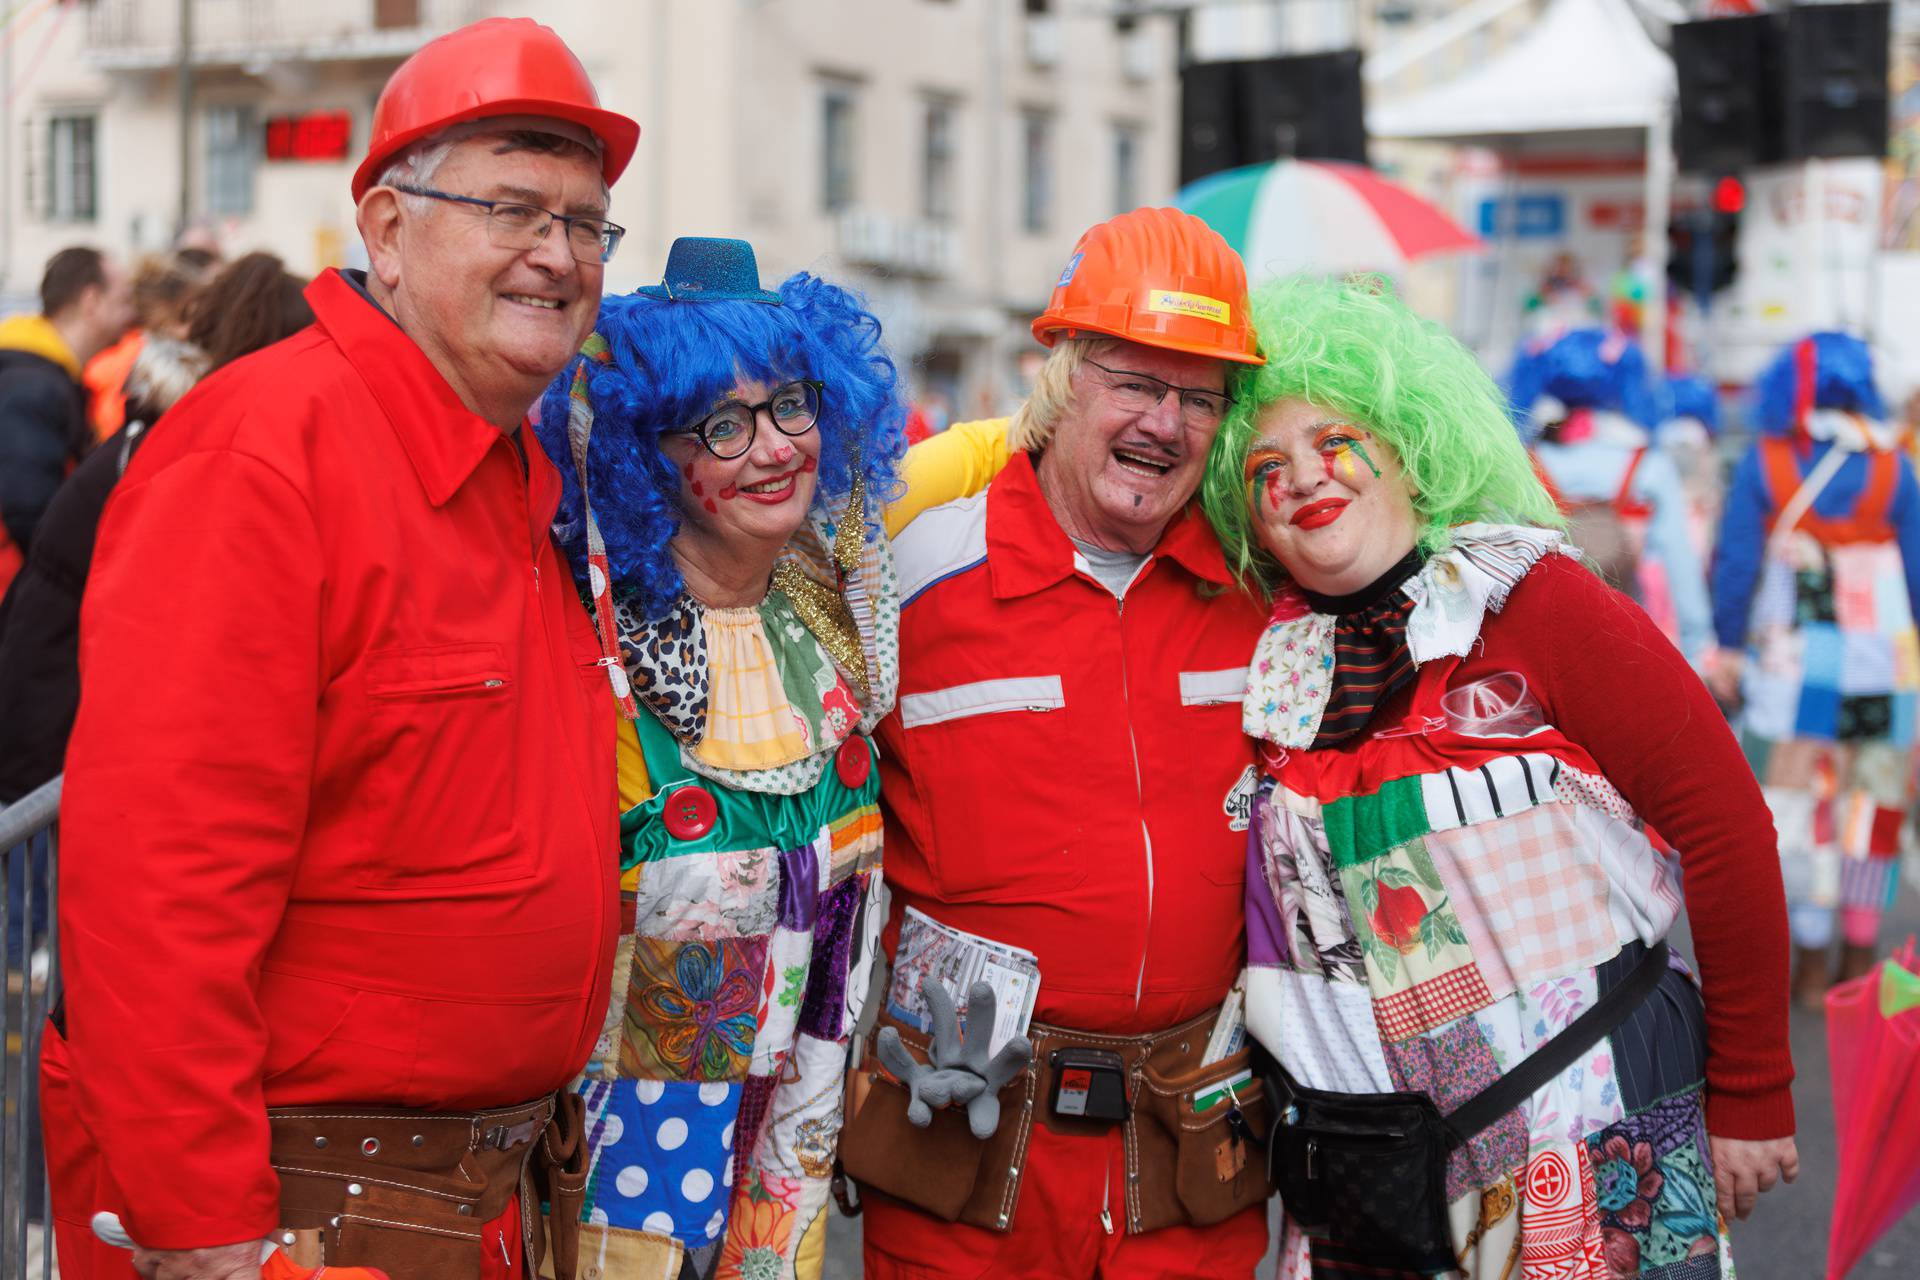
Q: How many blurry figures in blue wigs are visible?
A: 3